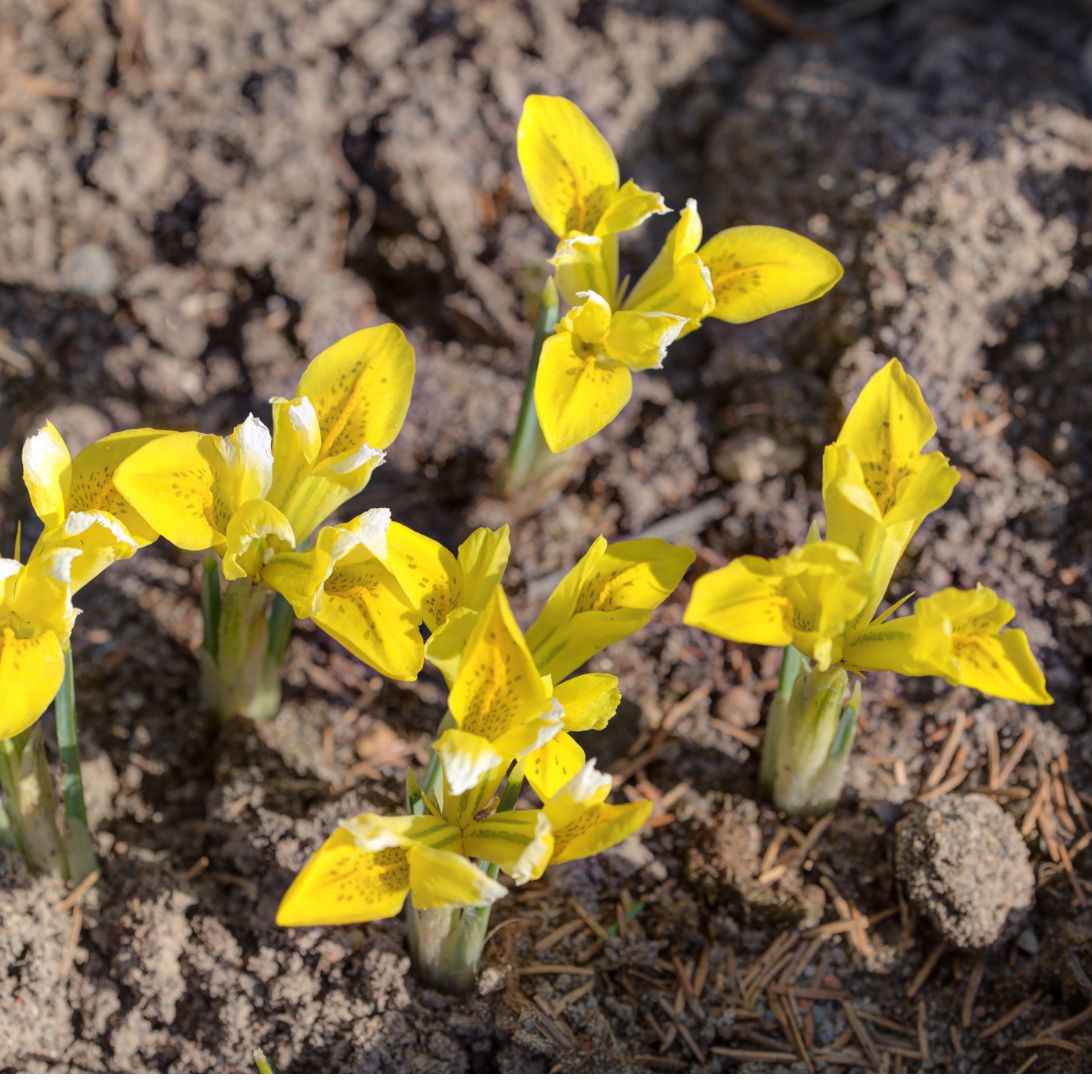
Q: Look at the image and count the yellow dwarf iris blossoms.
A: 6